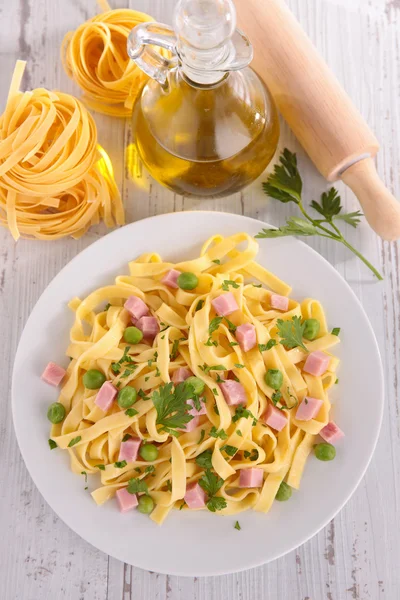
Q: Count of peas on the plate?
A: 12